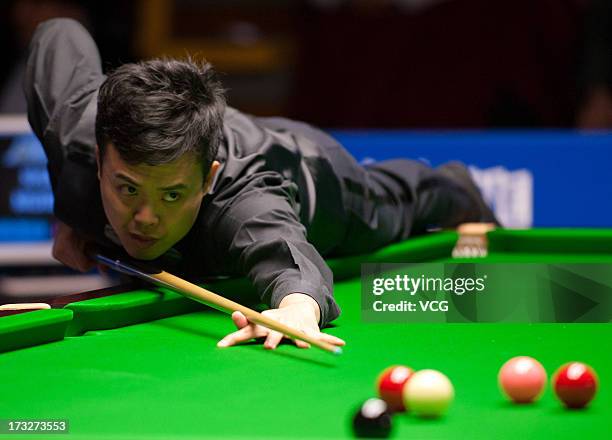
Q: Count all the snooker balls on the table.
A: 5